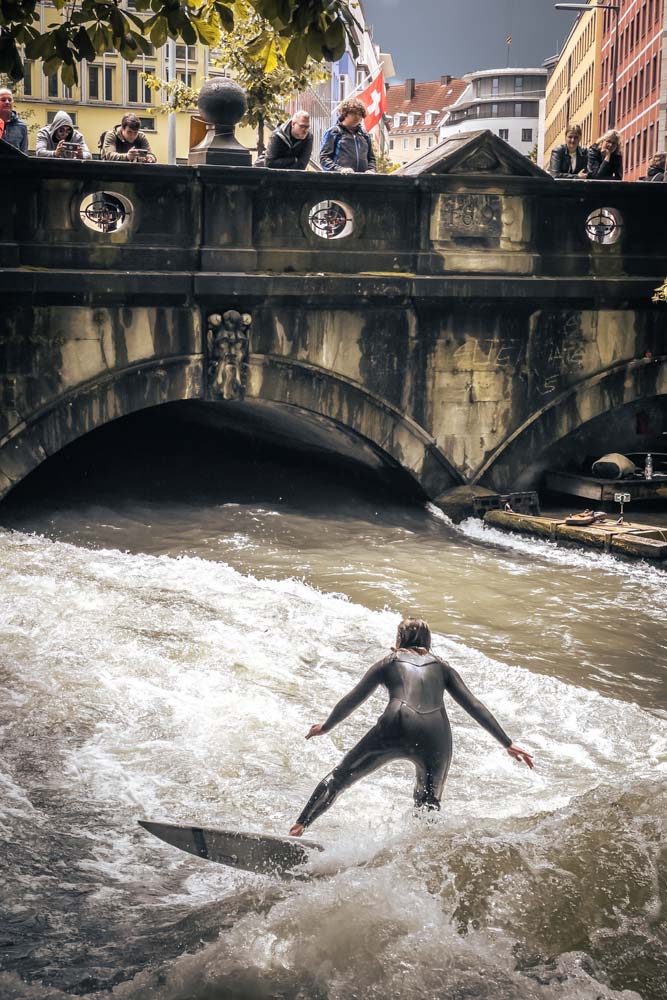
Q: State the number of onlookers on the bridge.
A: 8